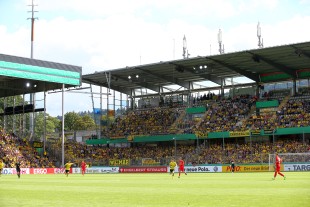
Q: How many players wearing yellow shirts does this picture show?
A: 2